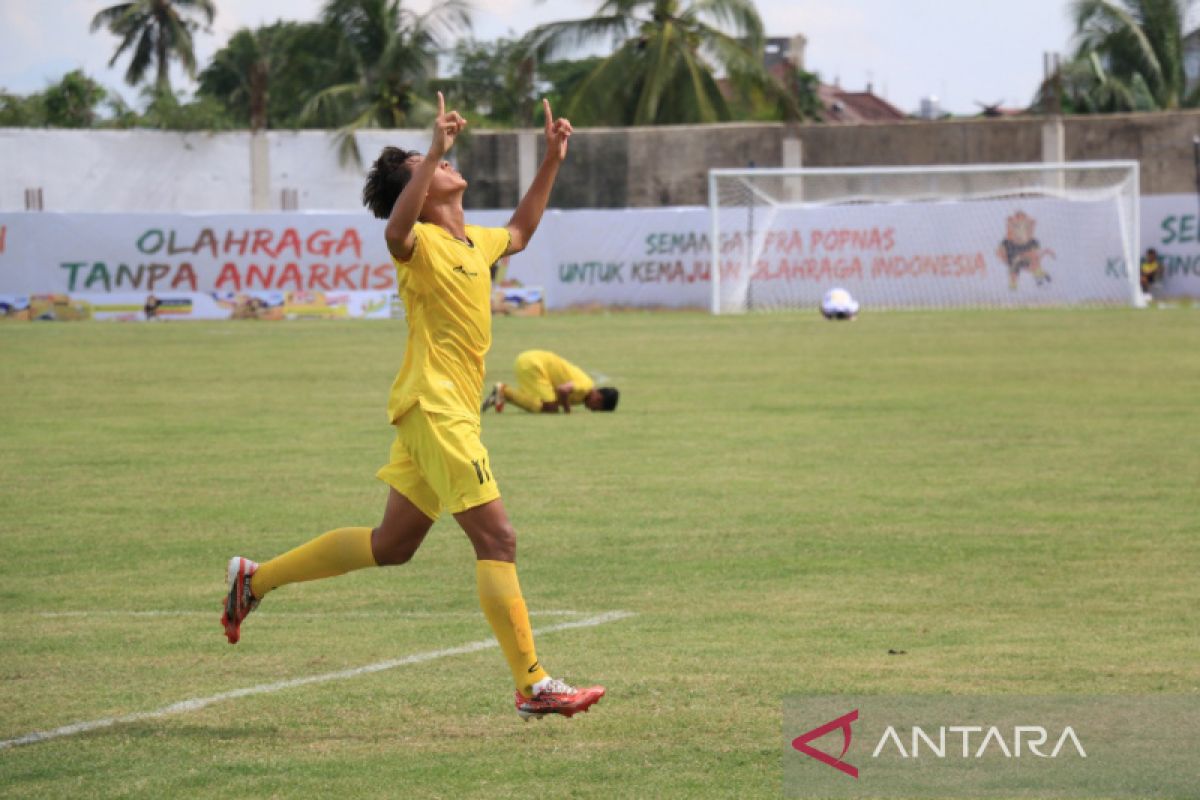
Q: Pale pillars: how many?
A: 4